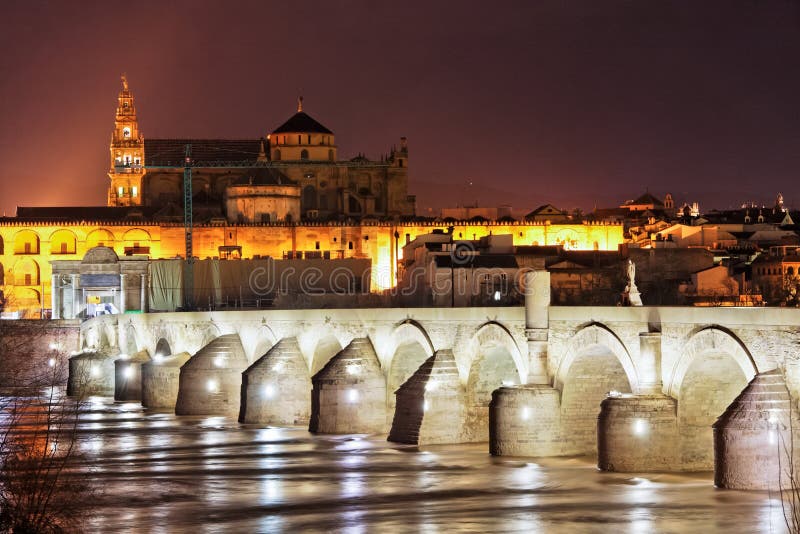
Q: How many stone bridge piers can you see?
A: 10